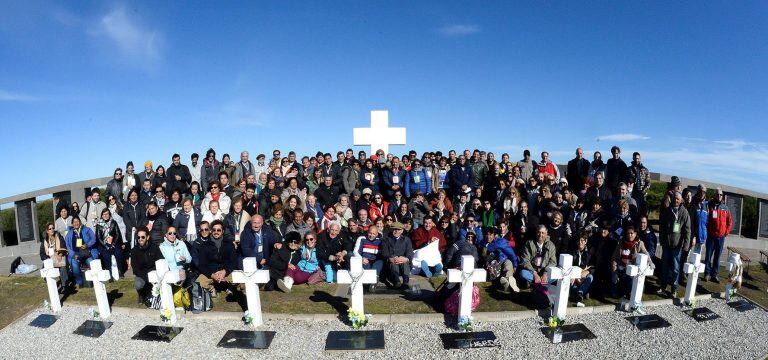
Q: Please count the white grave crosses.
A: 10